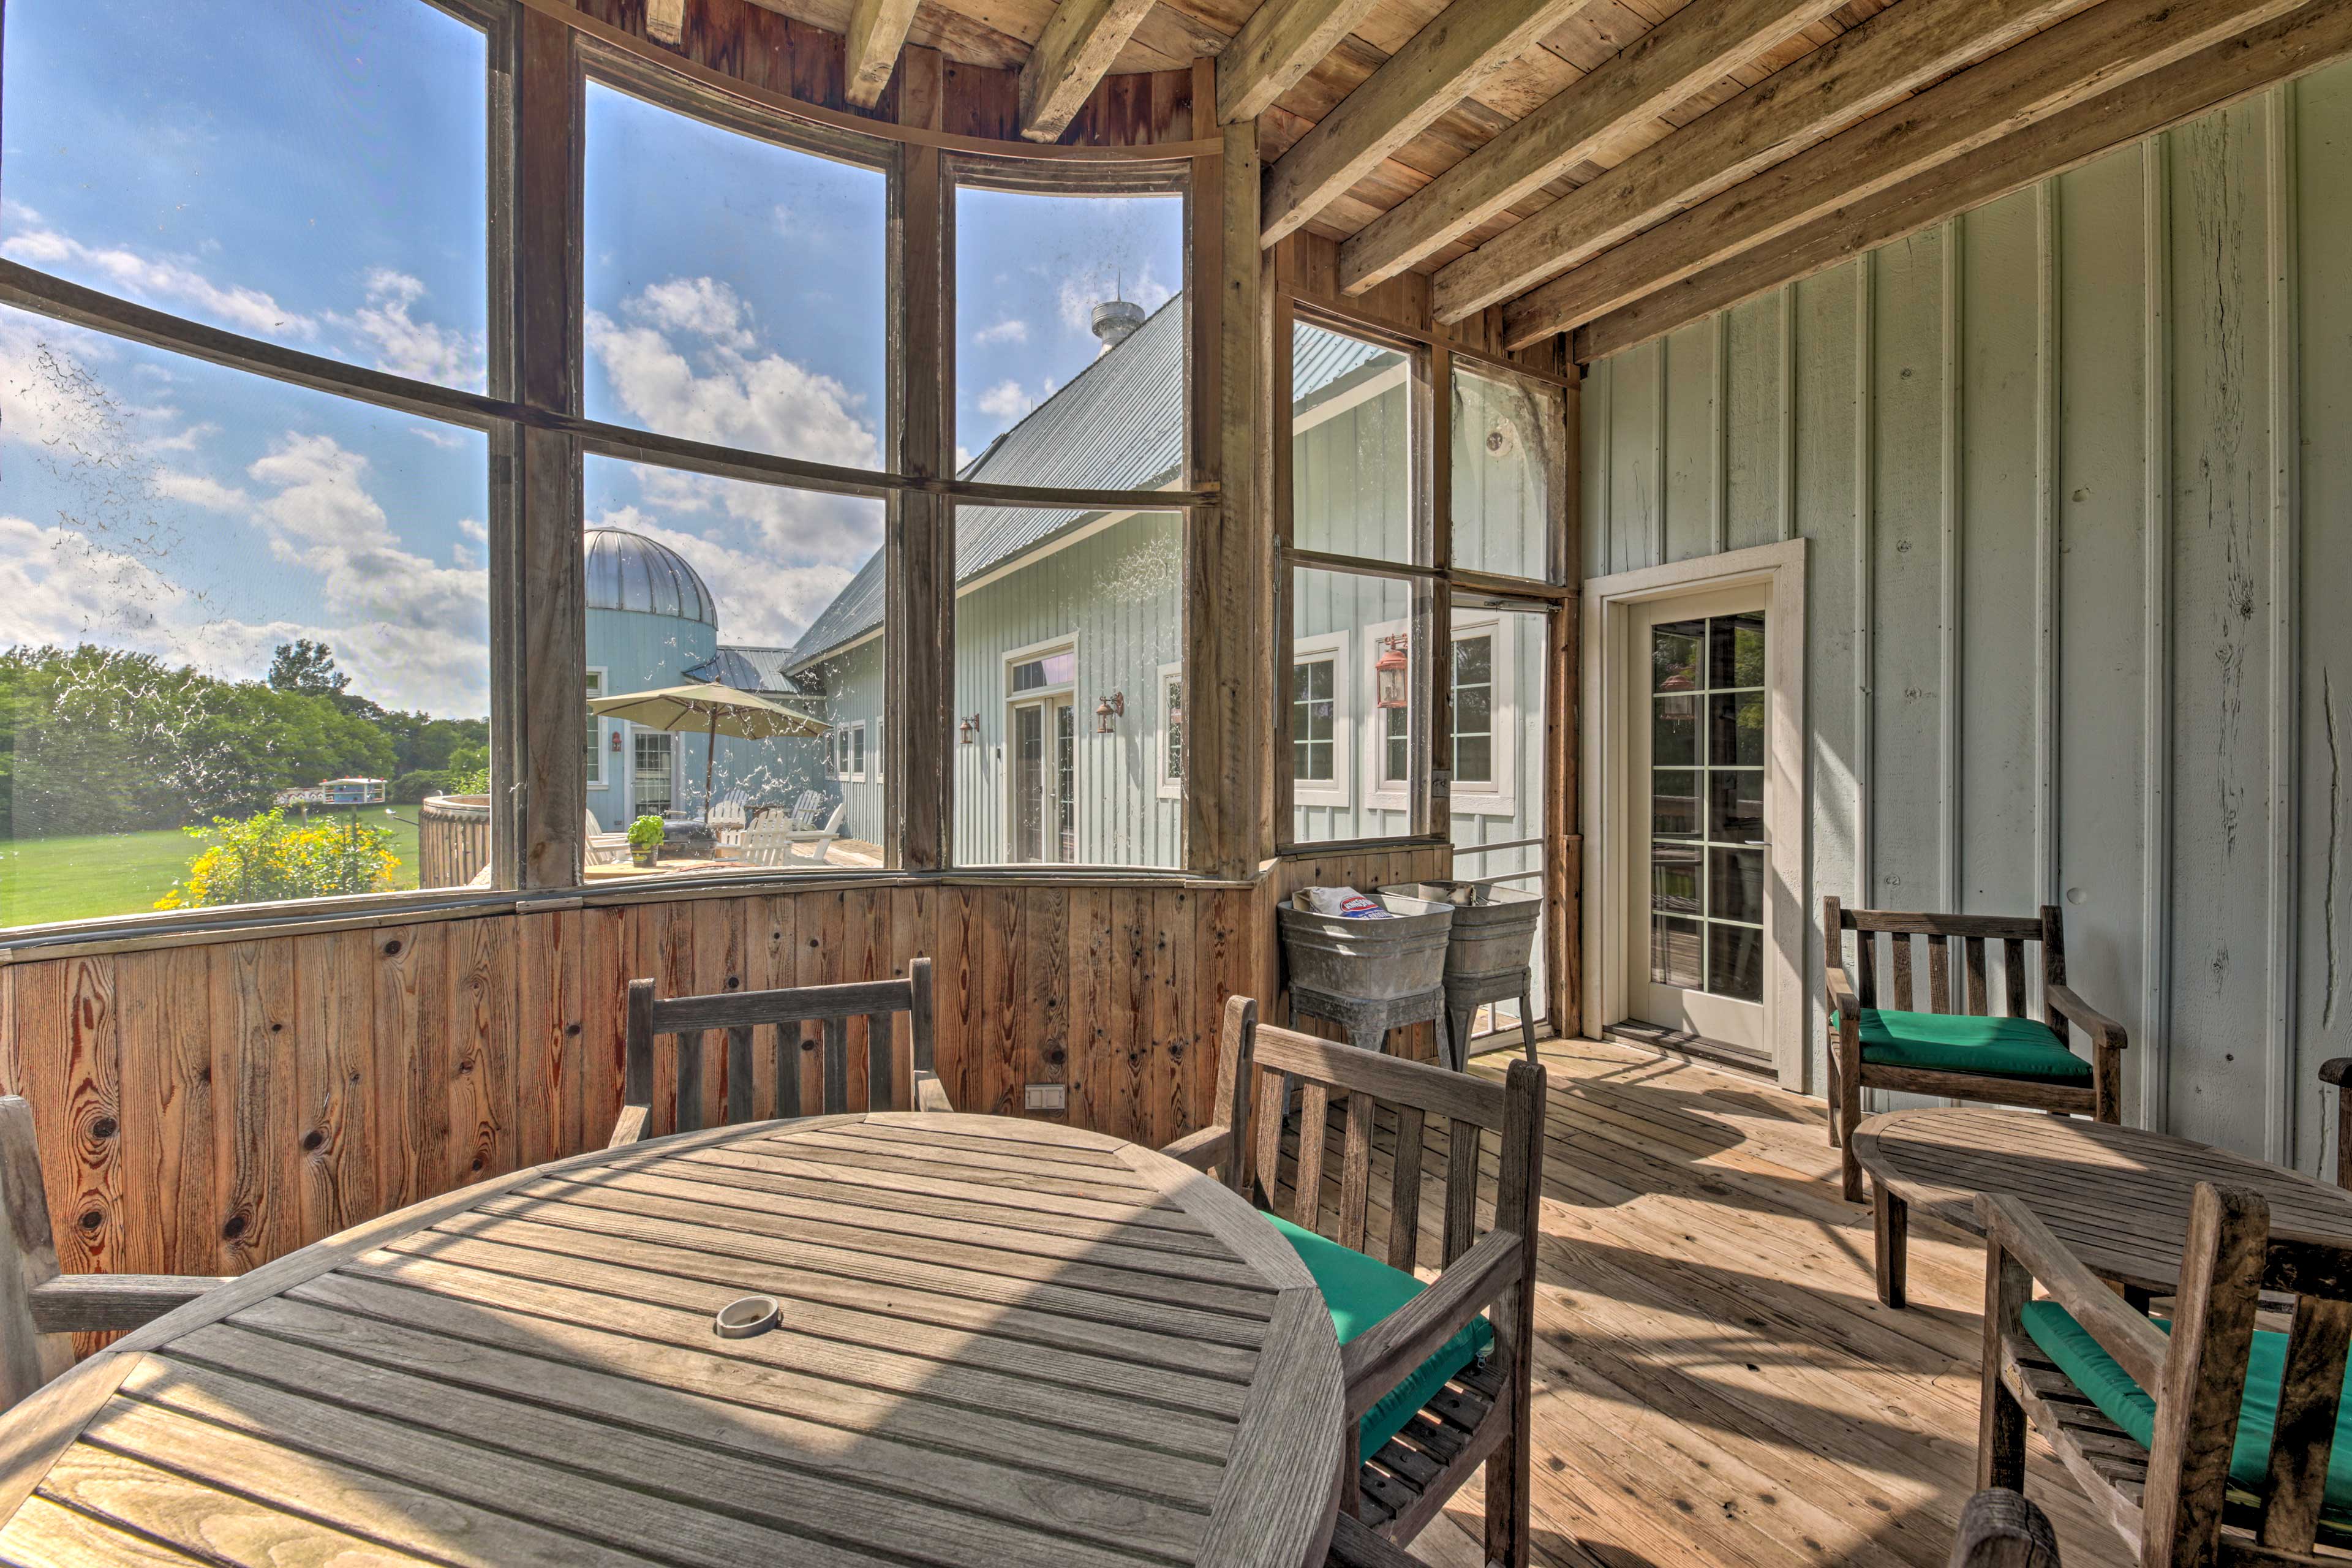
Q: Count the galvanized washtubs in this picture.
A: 2